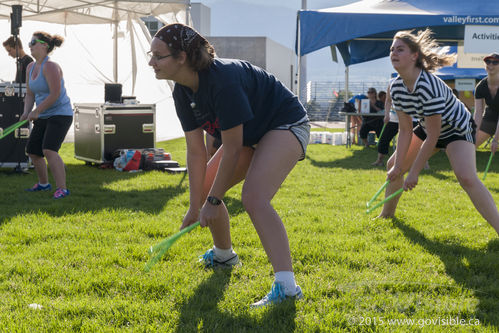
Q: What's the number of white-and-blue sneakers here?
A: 2